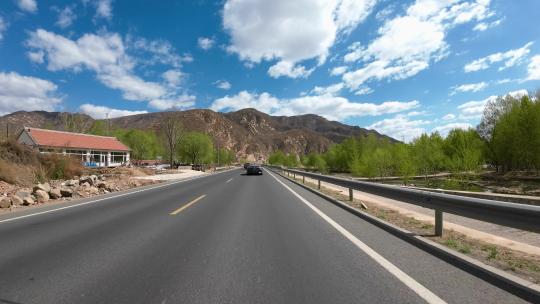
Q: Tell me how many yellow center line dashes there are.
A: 2